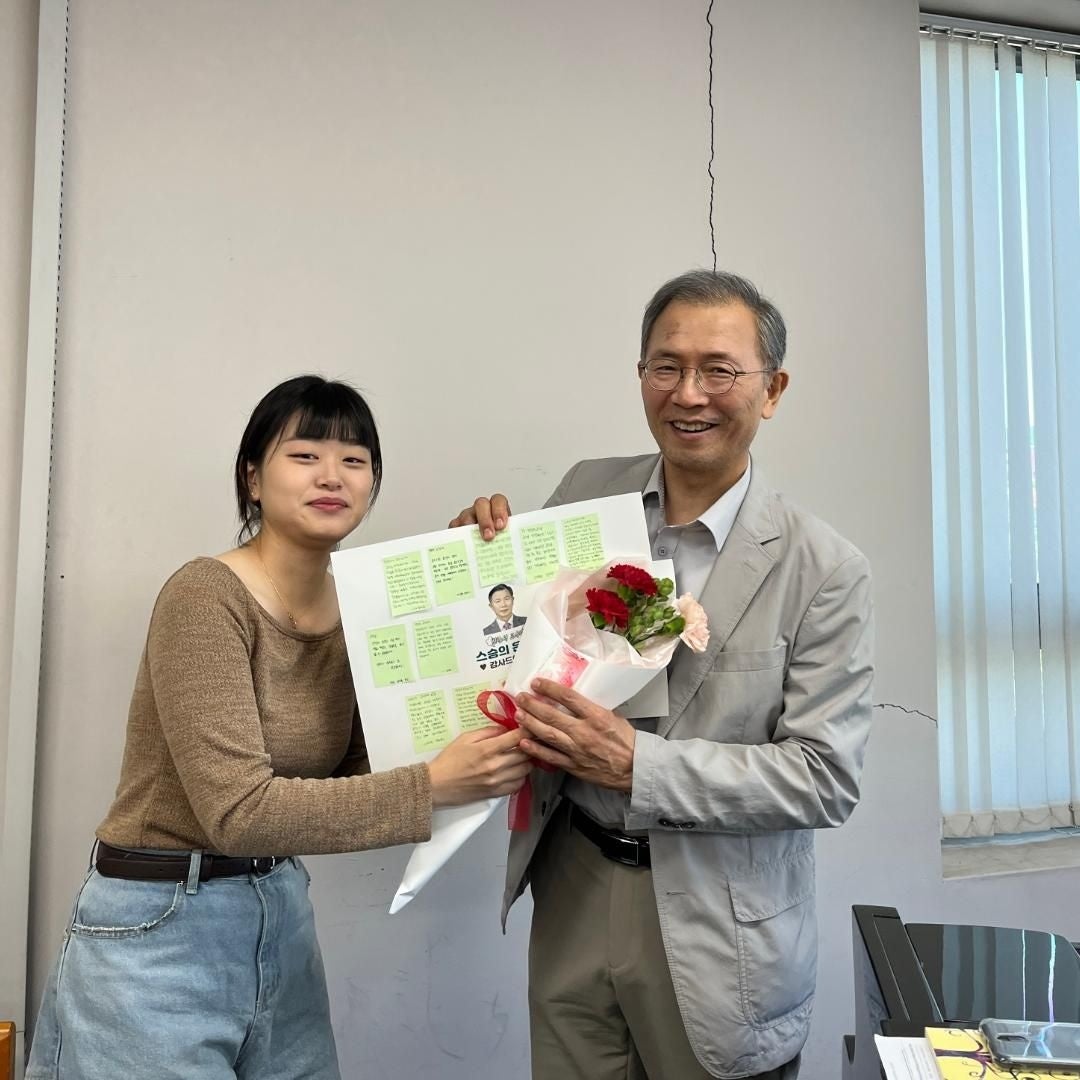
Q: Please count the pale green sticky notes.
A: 9